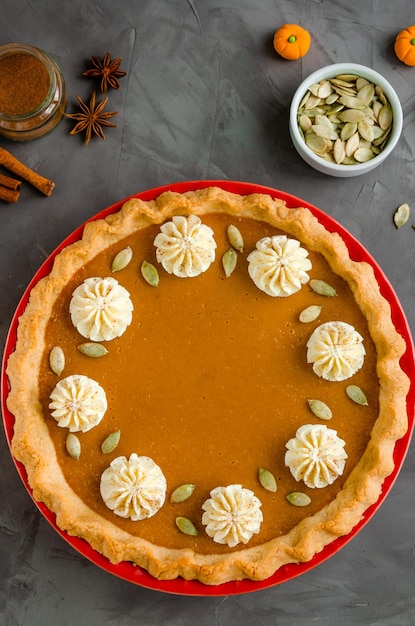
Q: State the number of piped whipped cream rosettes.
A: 8